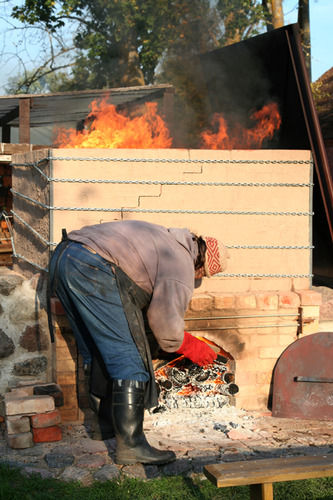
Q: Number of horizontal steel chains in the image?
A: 5